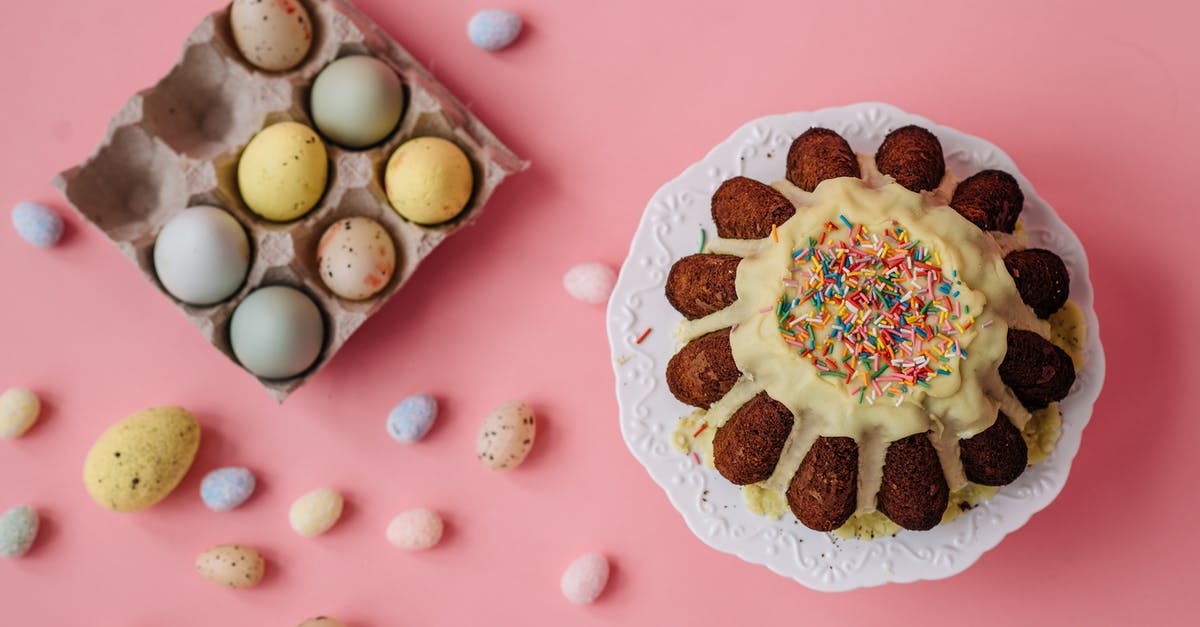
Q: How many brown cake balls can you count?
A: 12